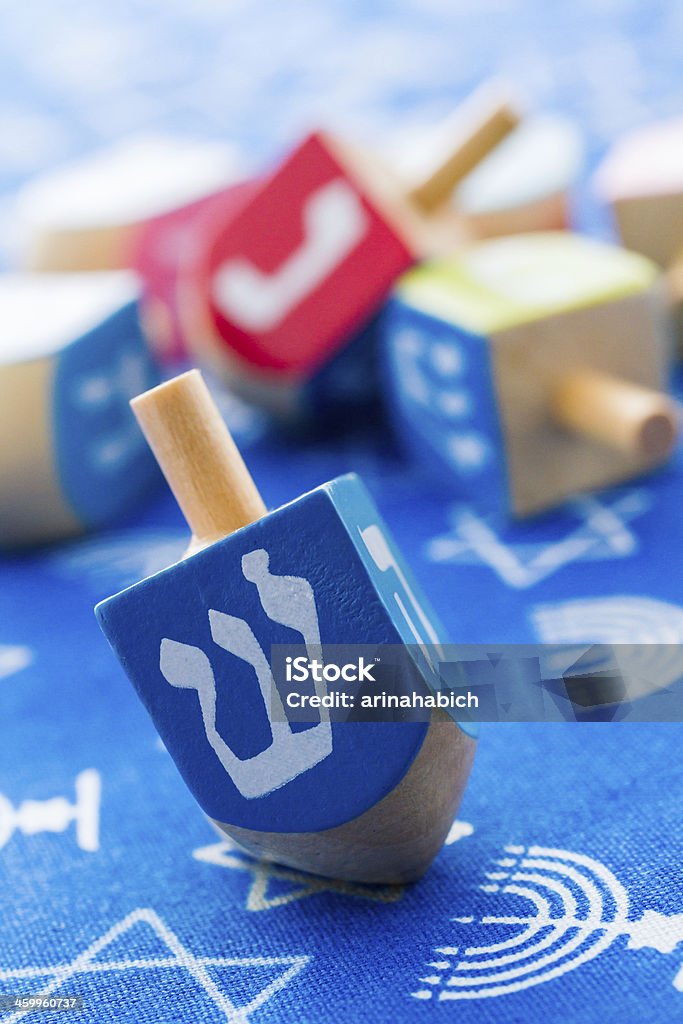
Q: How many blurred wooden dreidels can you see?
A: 6